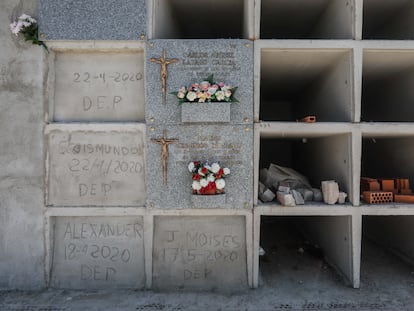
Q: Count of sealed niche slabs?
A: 7